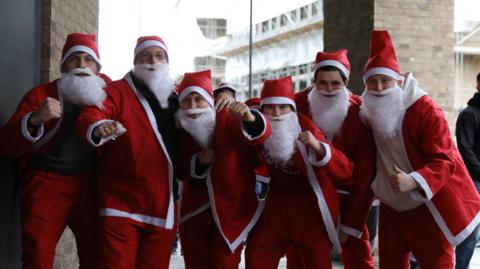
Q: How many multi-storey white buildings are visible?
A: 1